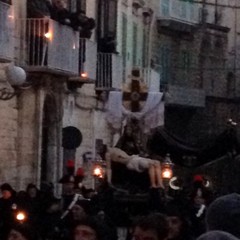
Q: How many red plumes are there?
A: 3